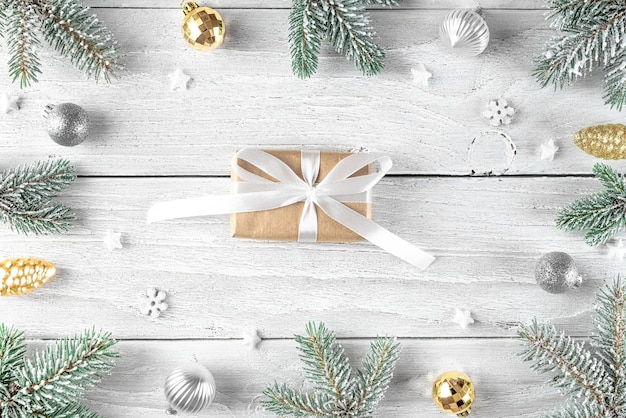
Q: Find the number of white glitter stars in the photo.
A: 8